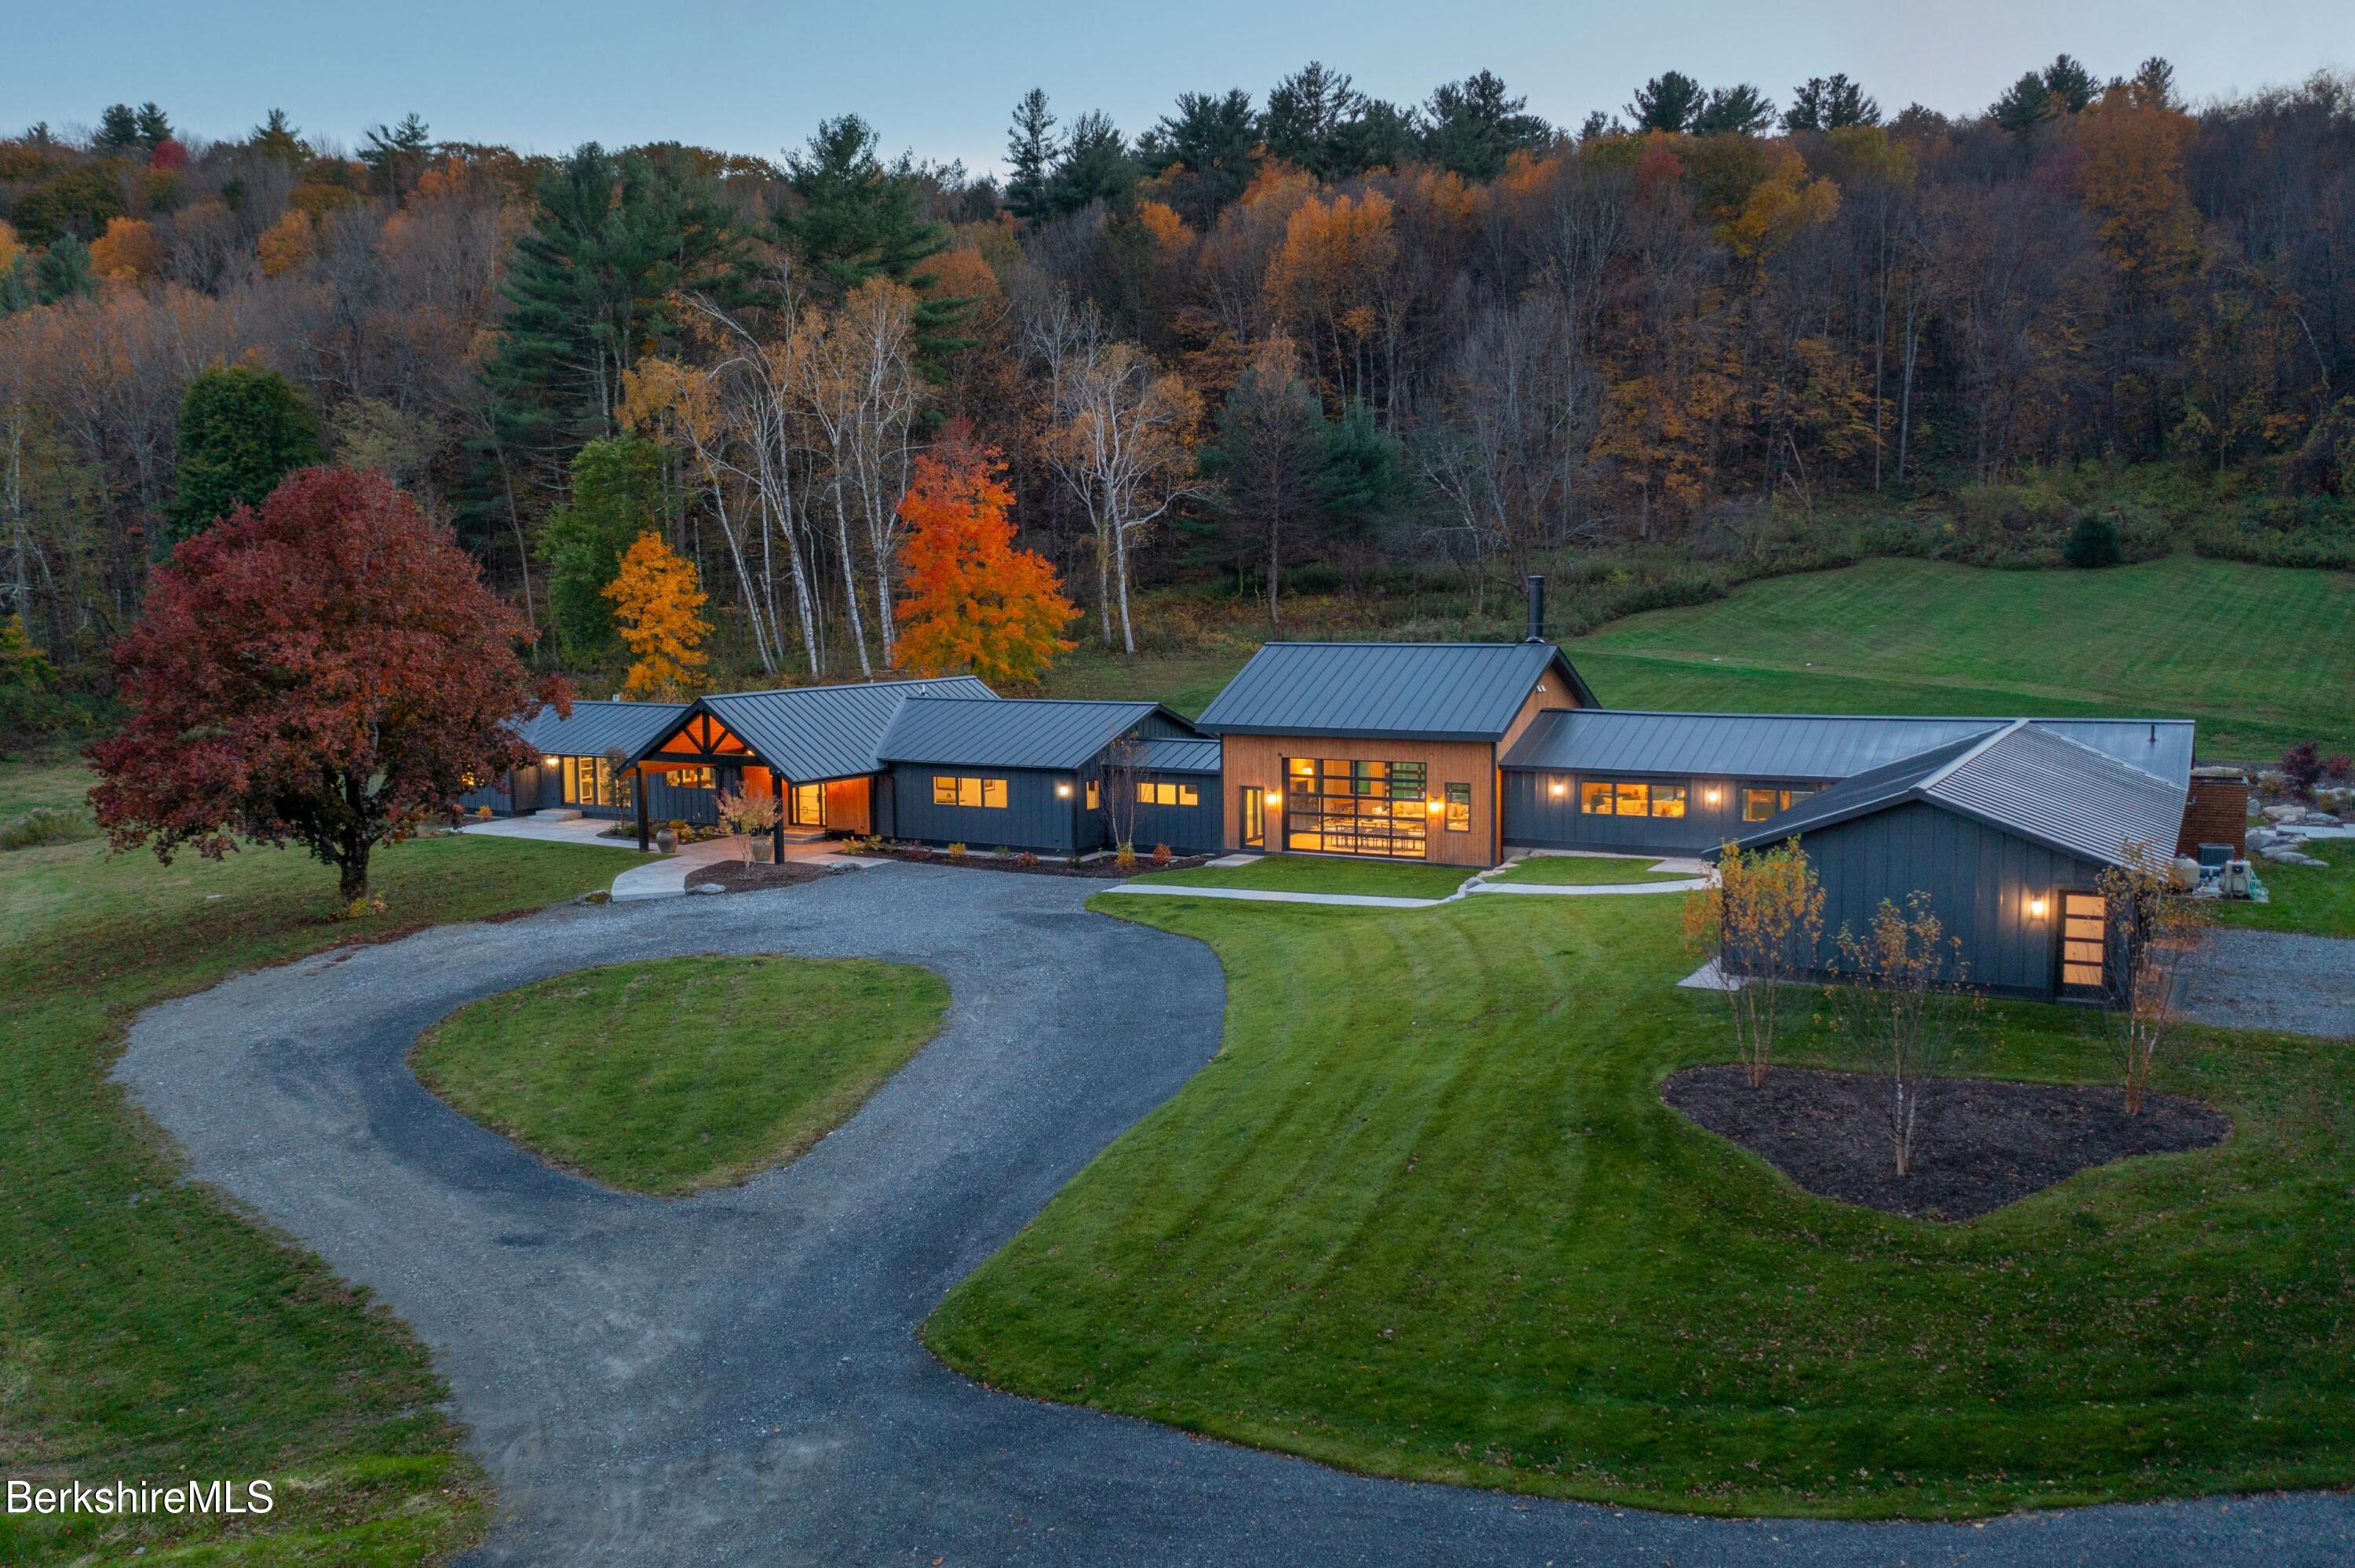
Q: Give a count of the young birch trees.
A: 3